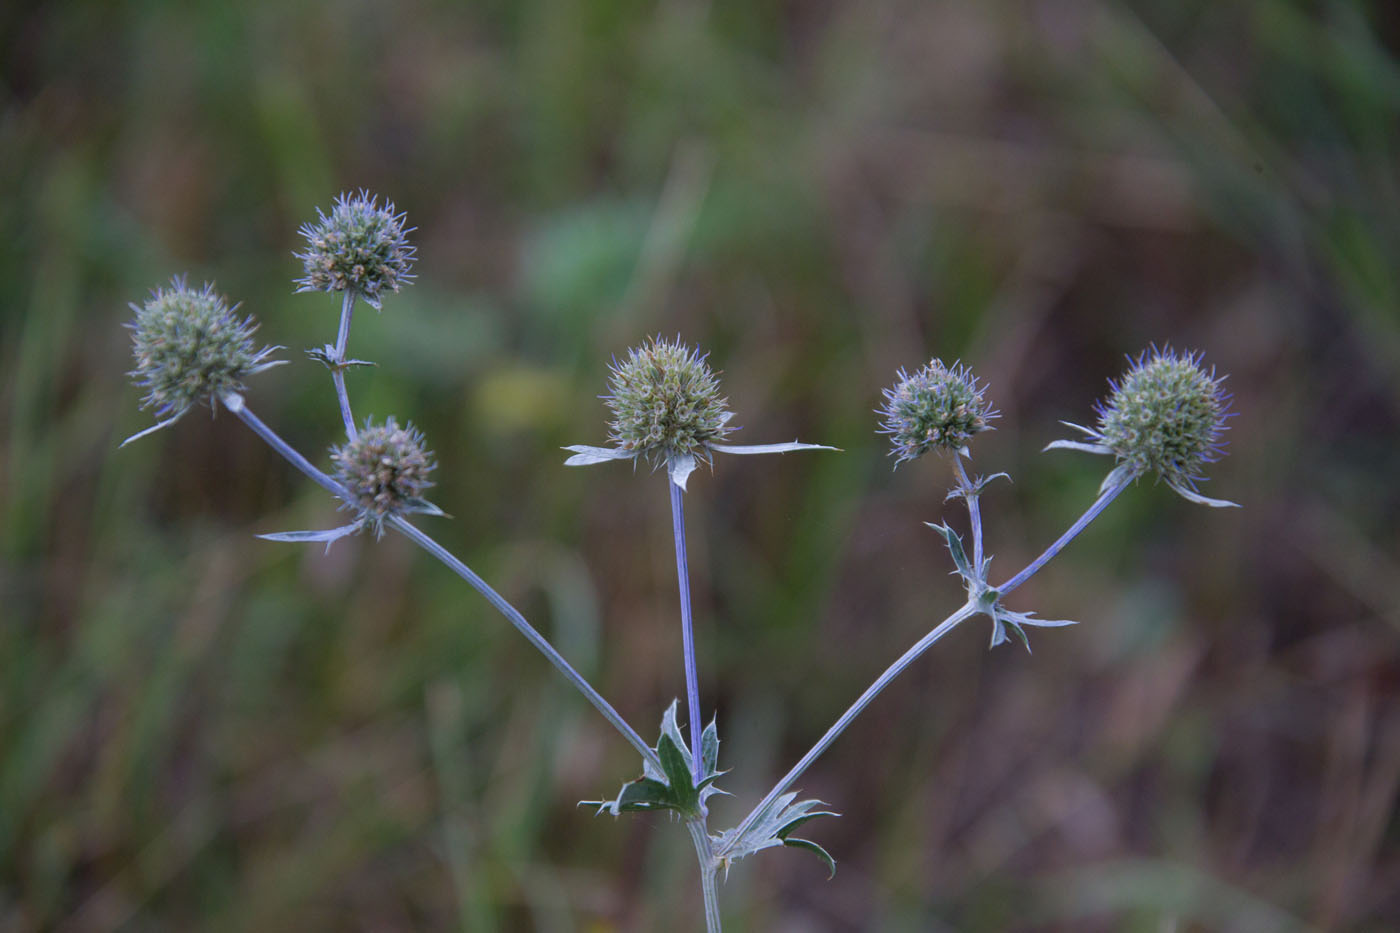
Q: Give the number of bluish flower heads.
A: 6